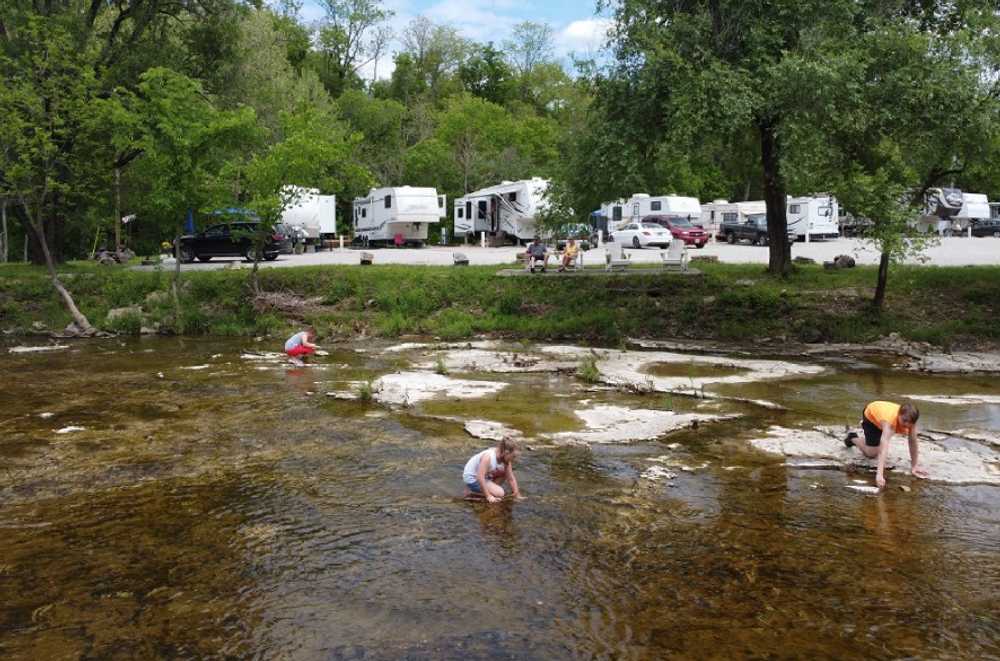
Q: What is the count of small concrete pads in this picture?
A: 1